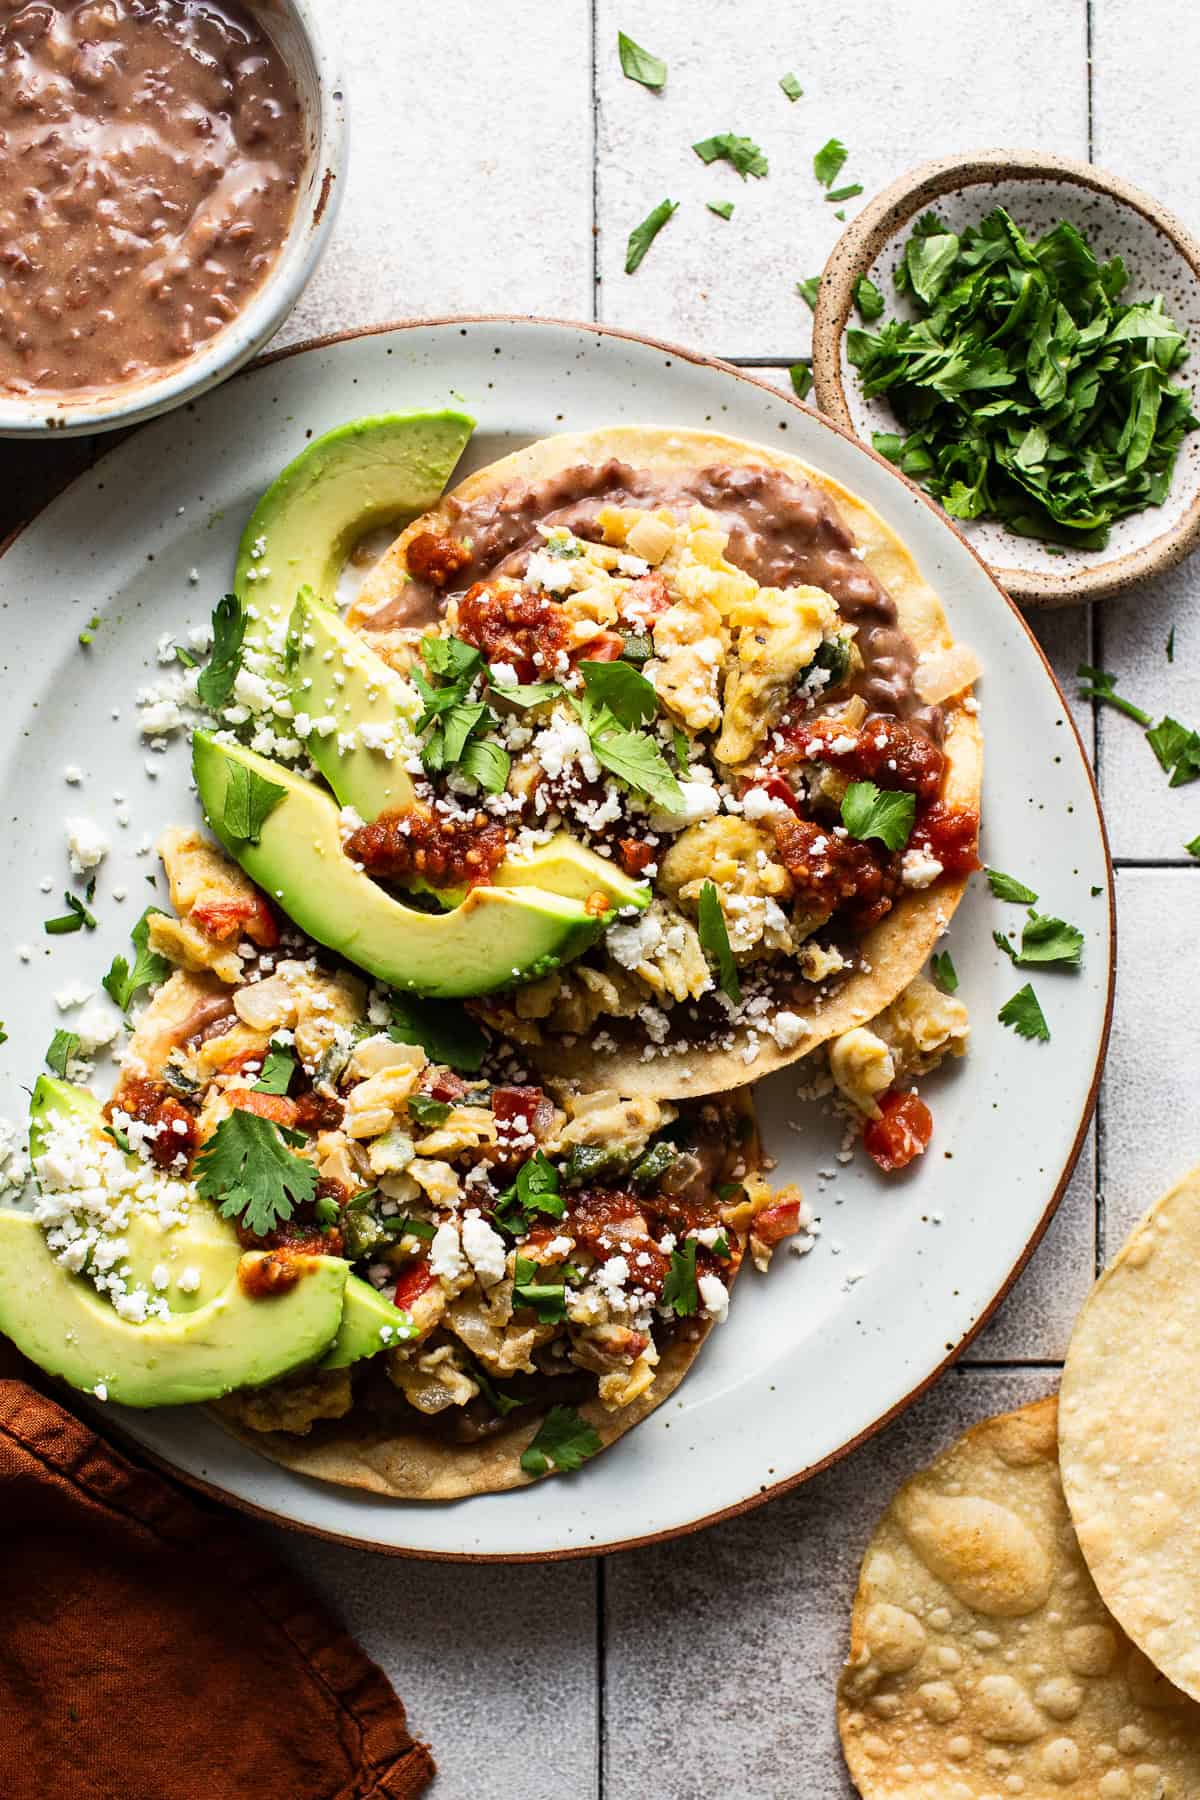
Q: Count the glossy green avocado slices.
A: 5